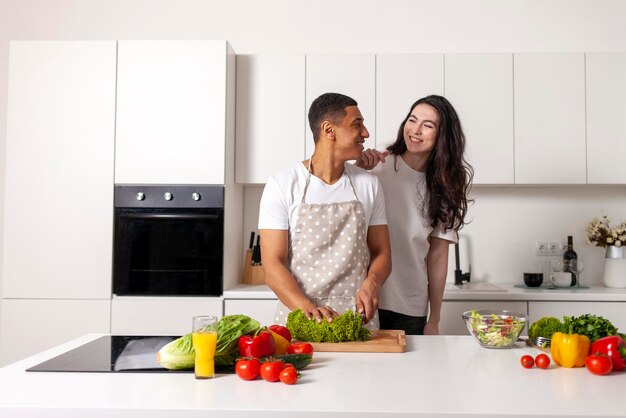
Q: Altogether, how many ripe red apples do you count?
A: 0